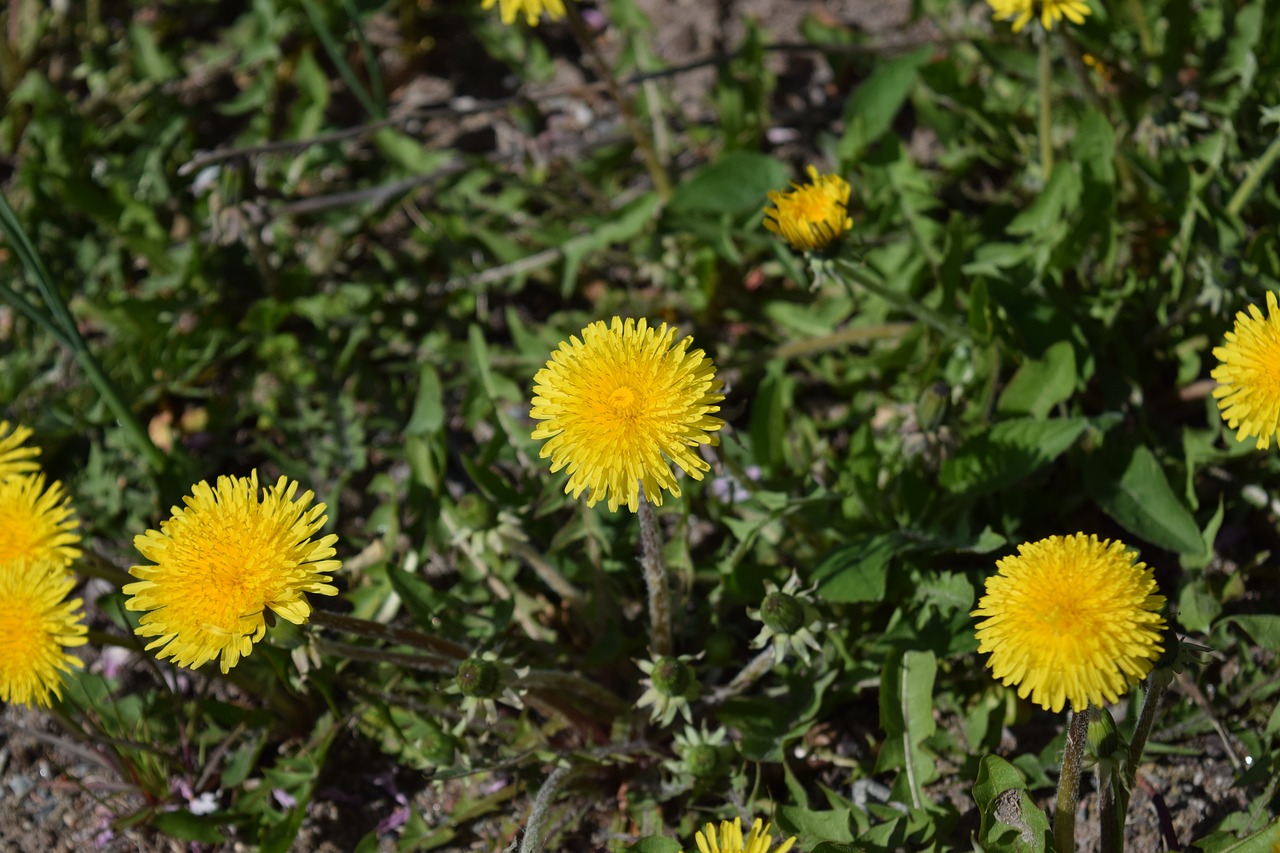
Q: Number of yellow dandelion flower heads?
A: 11